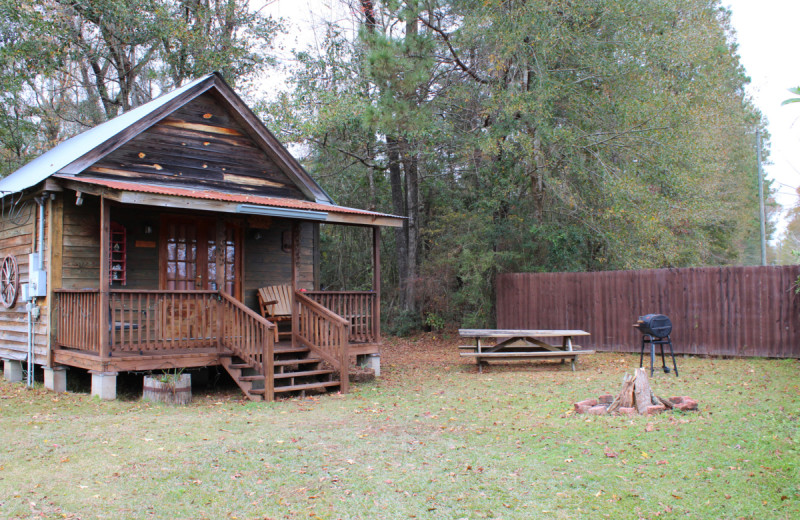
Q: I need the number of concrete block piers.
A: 4